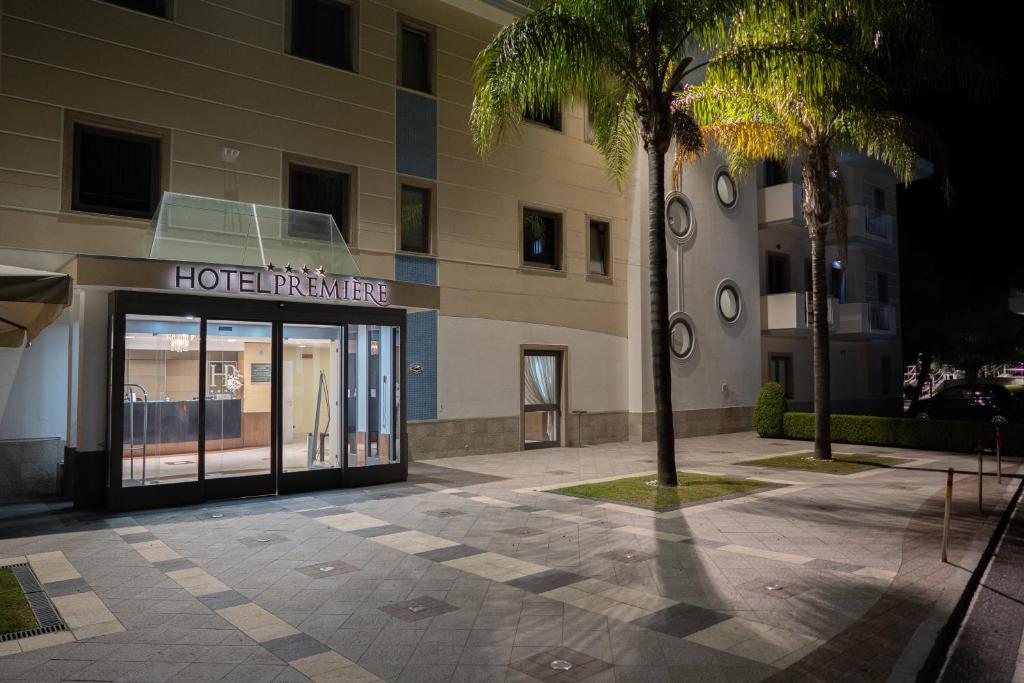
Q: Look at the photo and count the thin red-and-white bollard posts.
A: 3